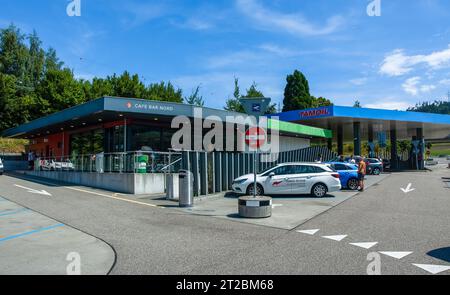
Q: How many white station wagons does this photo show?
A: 1